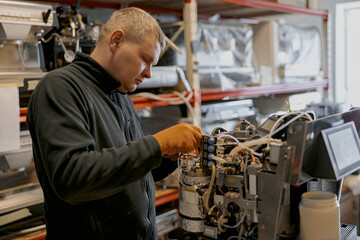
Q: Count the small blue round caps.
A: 4